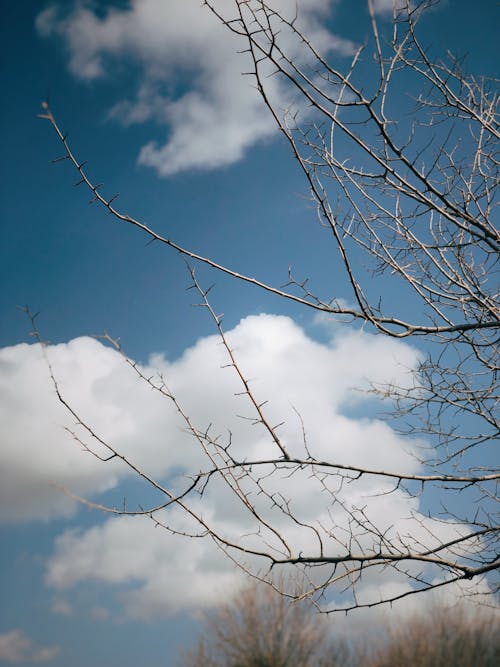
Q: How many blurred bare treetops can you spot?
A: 2